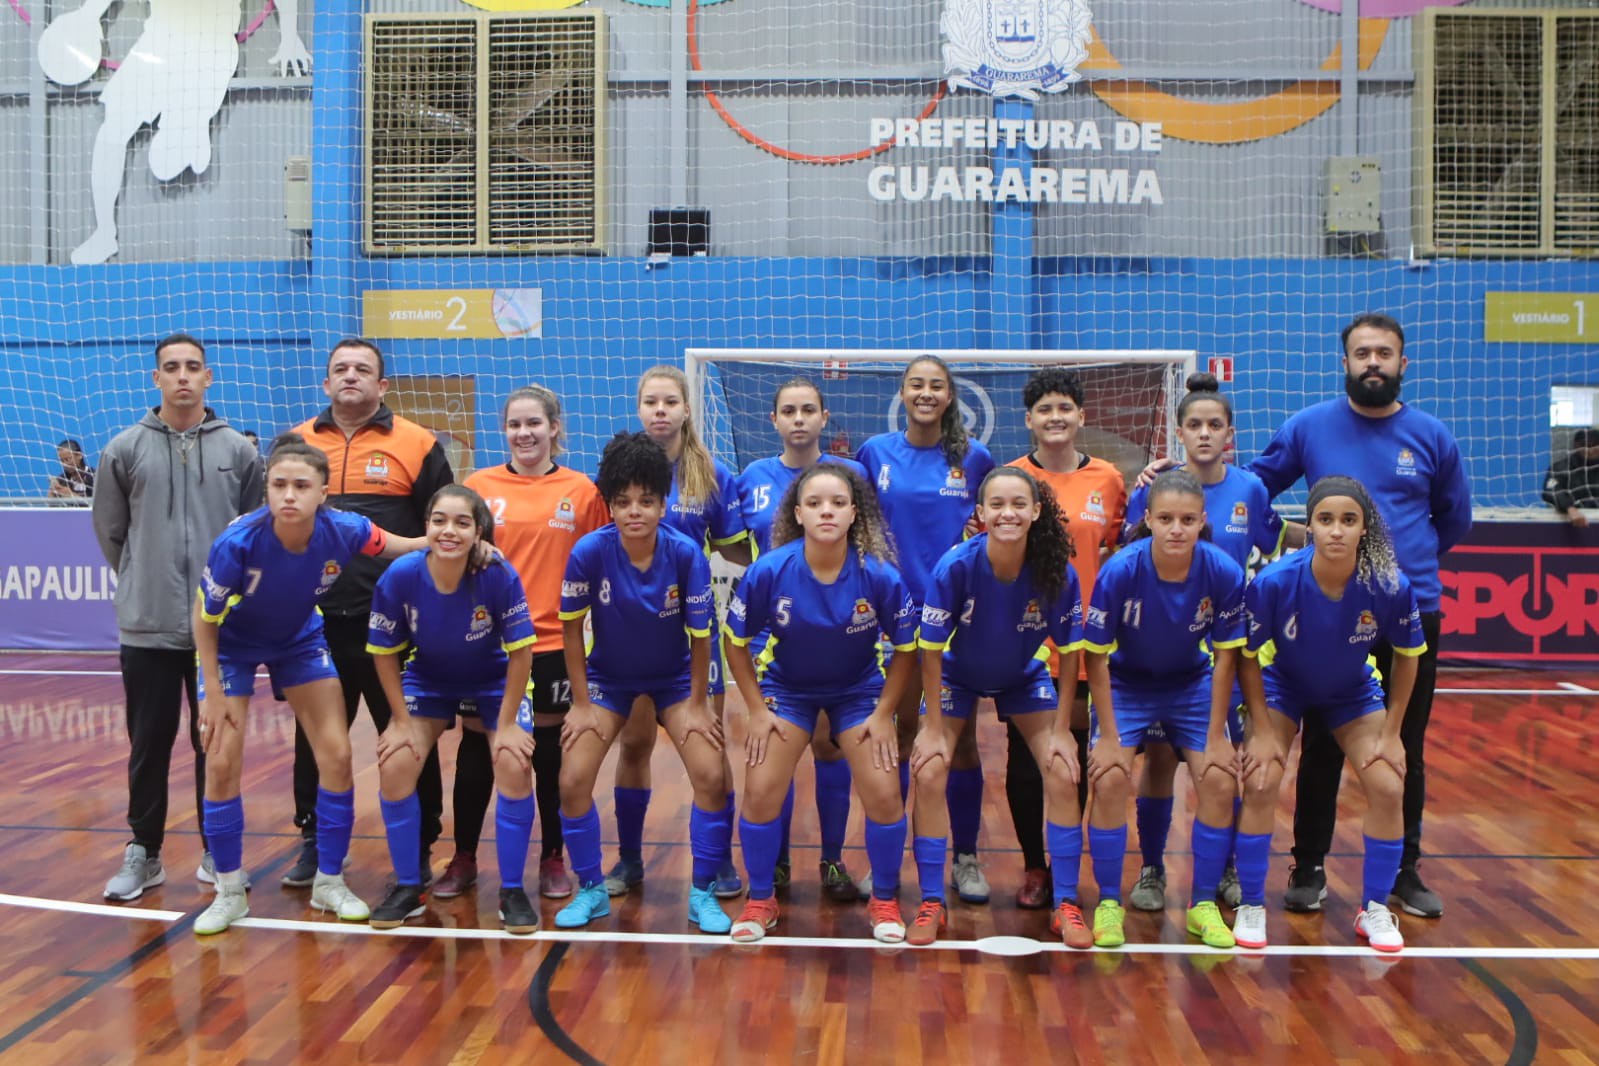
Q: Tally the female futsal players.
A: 13